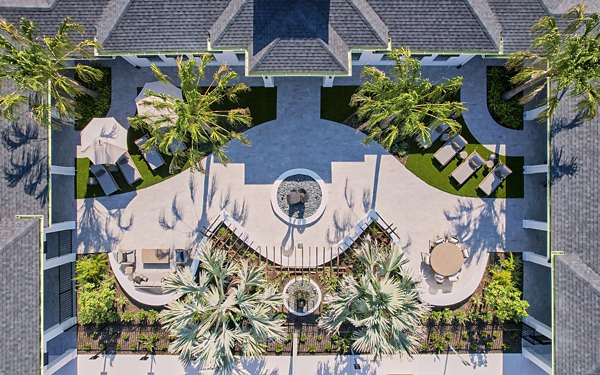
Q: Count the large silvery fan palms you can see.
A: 2